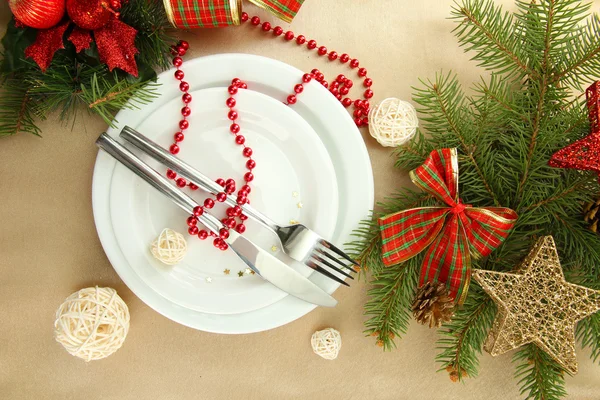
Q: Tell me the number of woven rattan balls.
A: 4